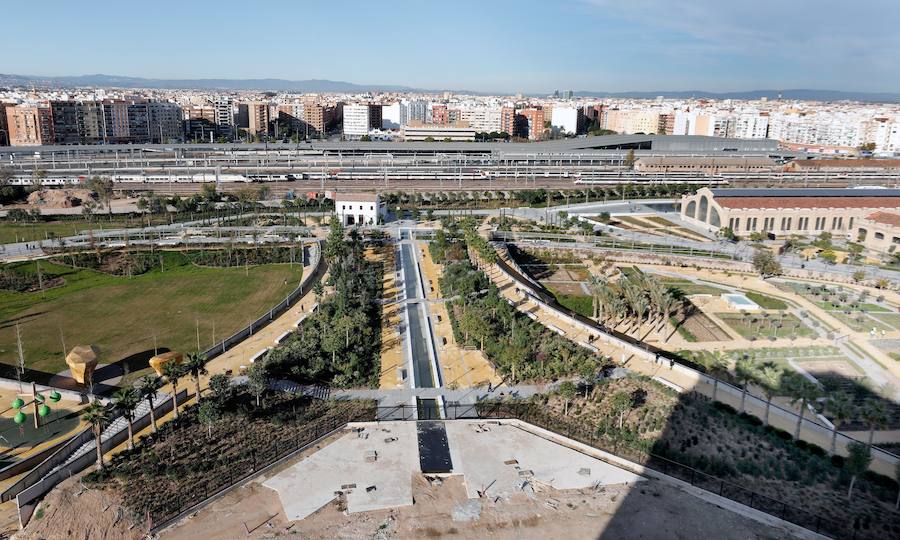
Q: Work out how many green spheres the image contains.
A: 5